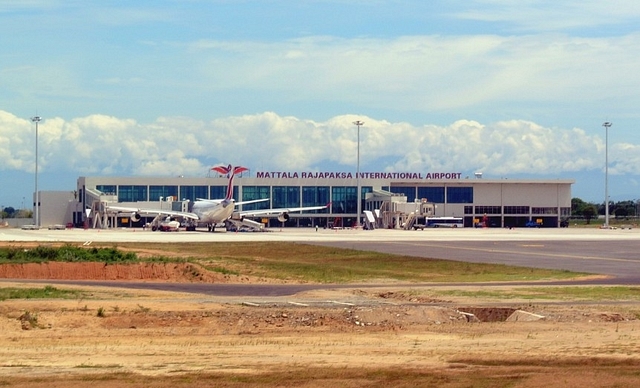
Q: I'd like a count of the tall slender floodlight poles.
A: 3